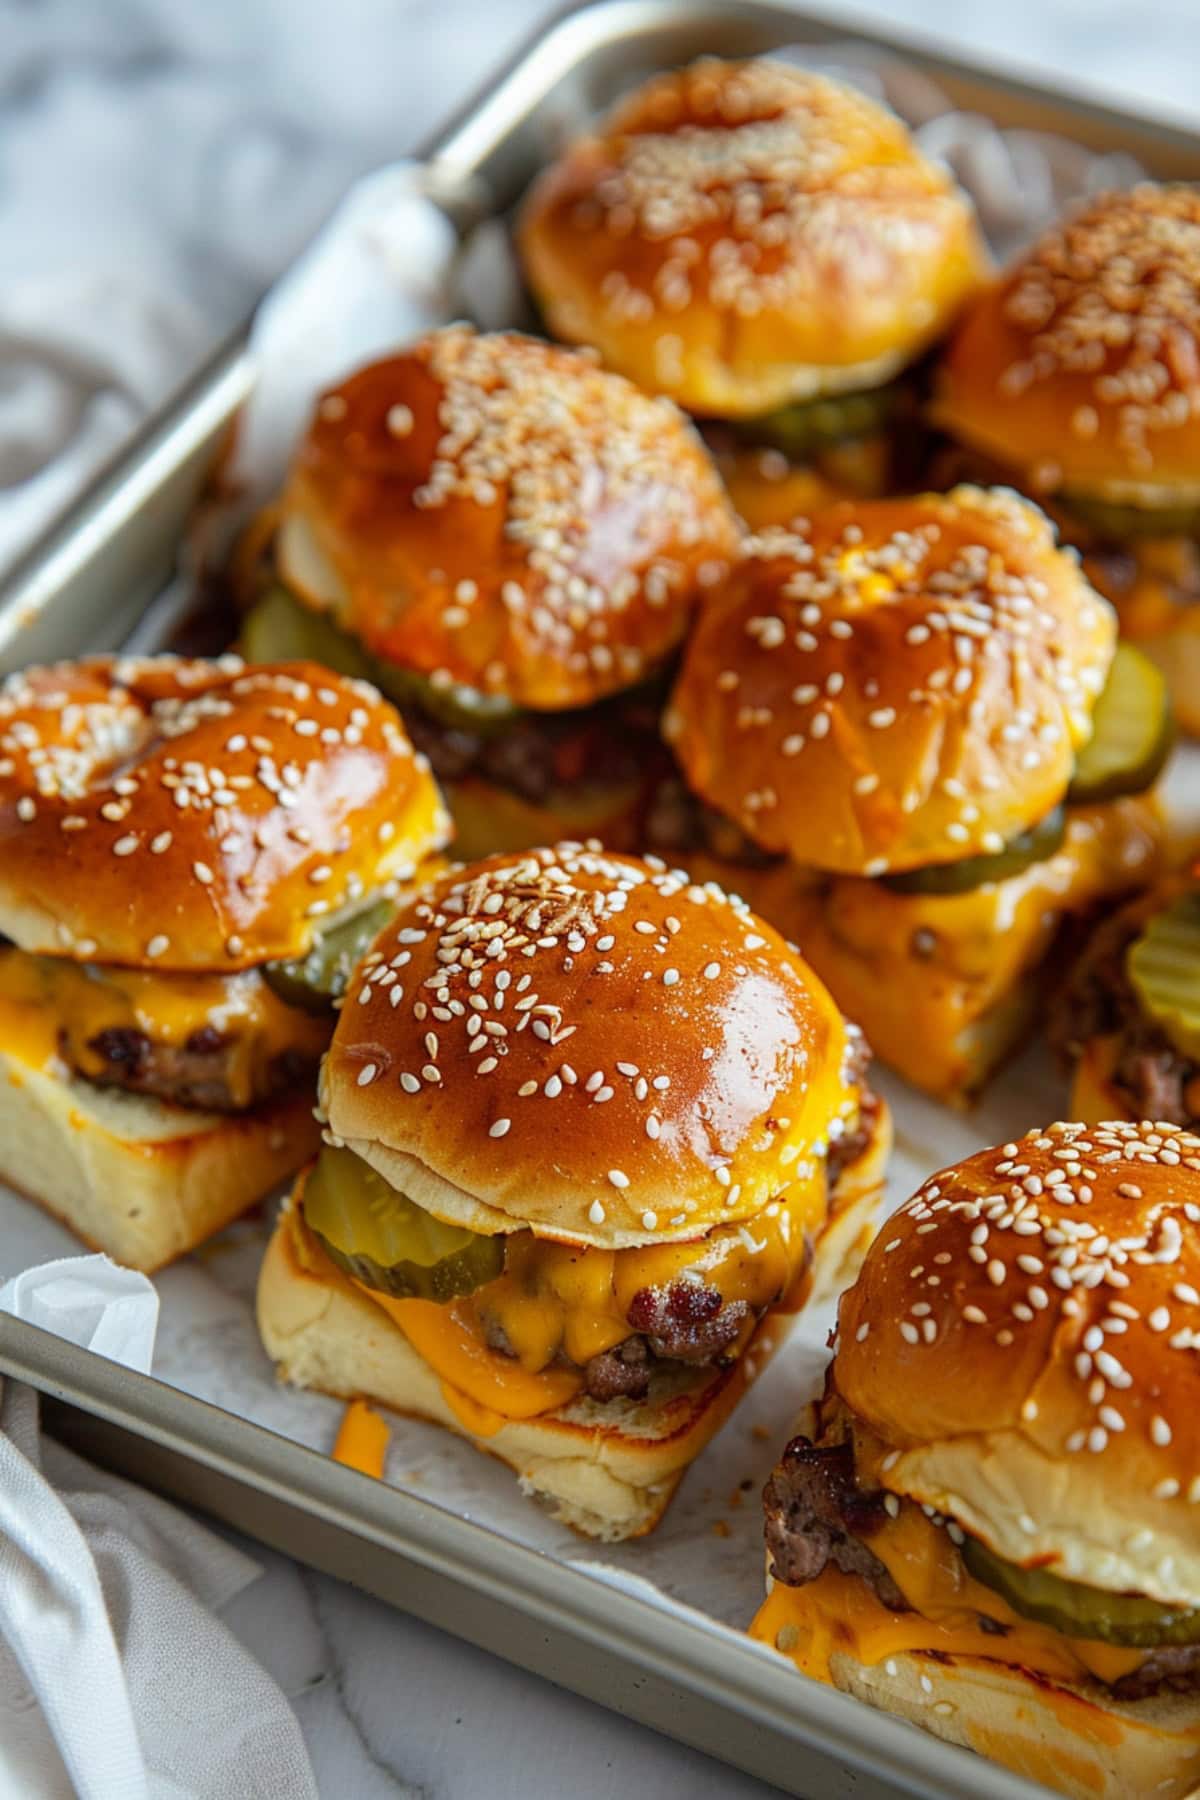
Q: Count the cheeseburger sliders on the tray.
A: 8